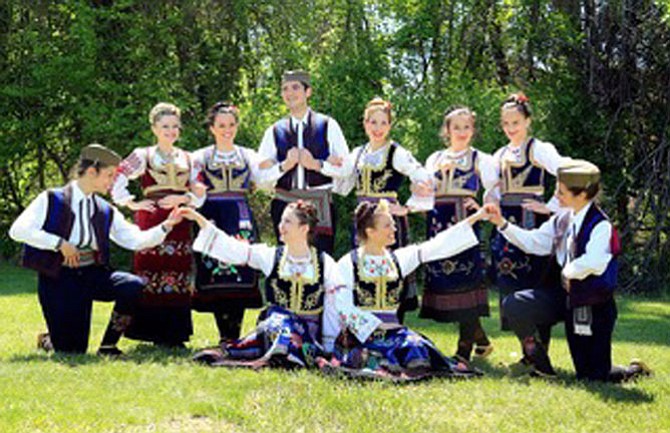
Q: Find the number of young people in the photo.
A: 10